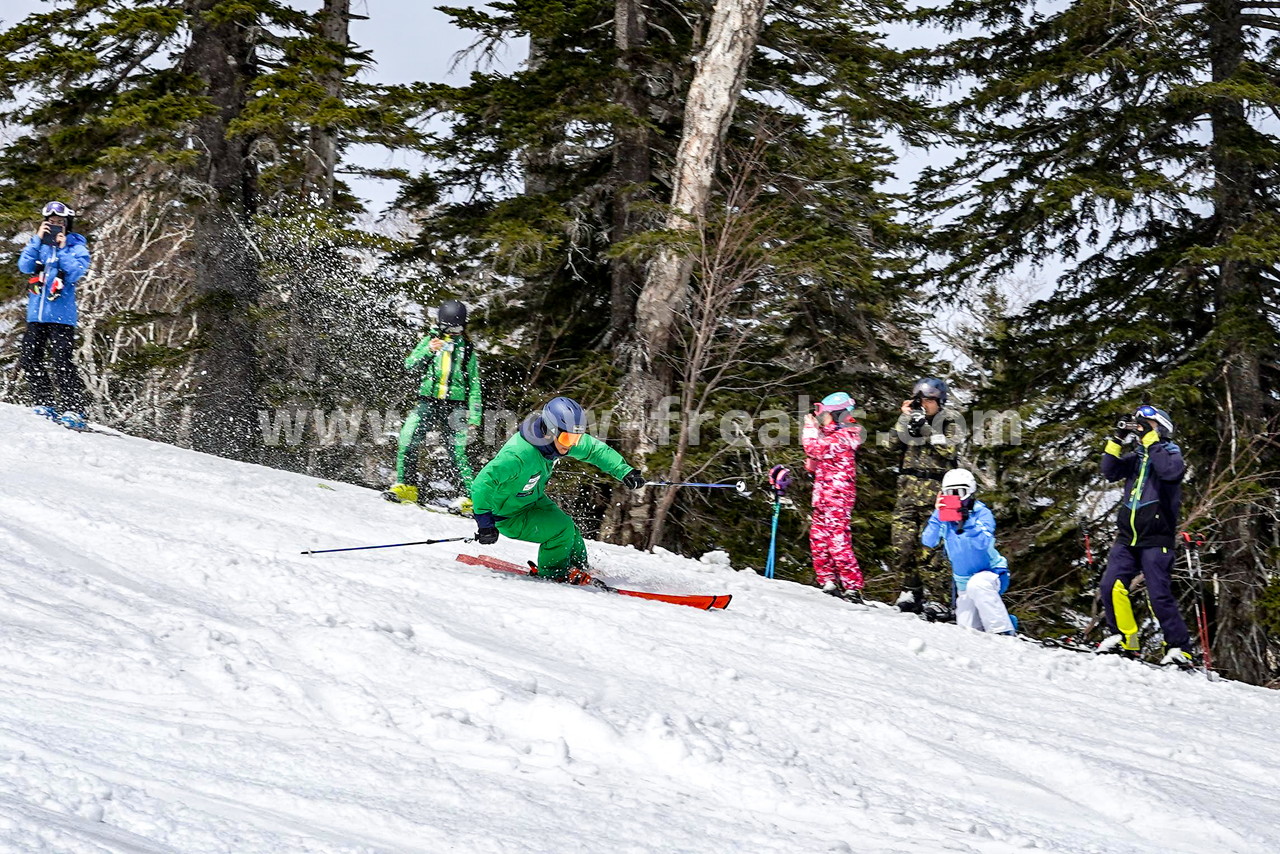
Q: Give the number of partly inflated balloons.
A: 0